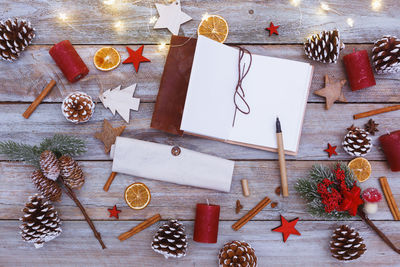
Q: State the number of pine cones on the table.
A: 12